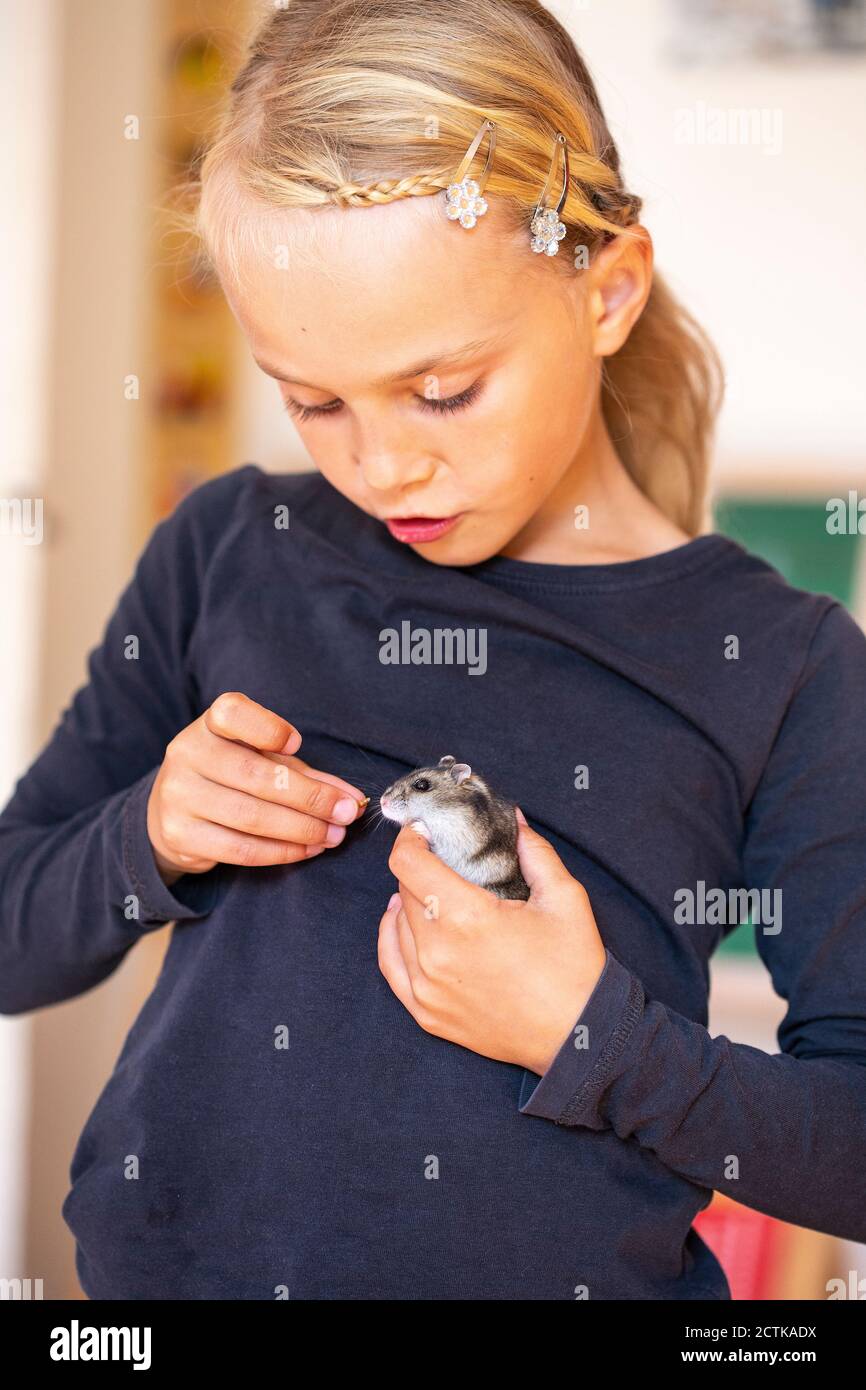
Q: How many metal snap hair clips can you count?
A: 2